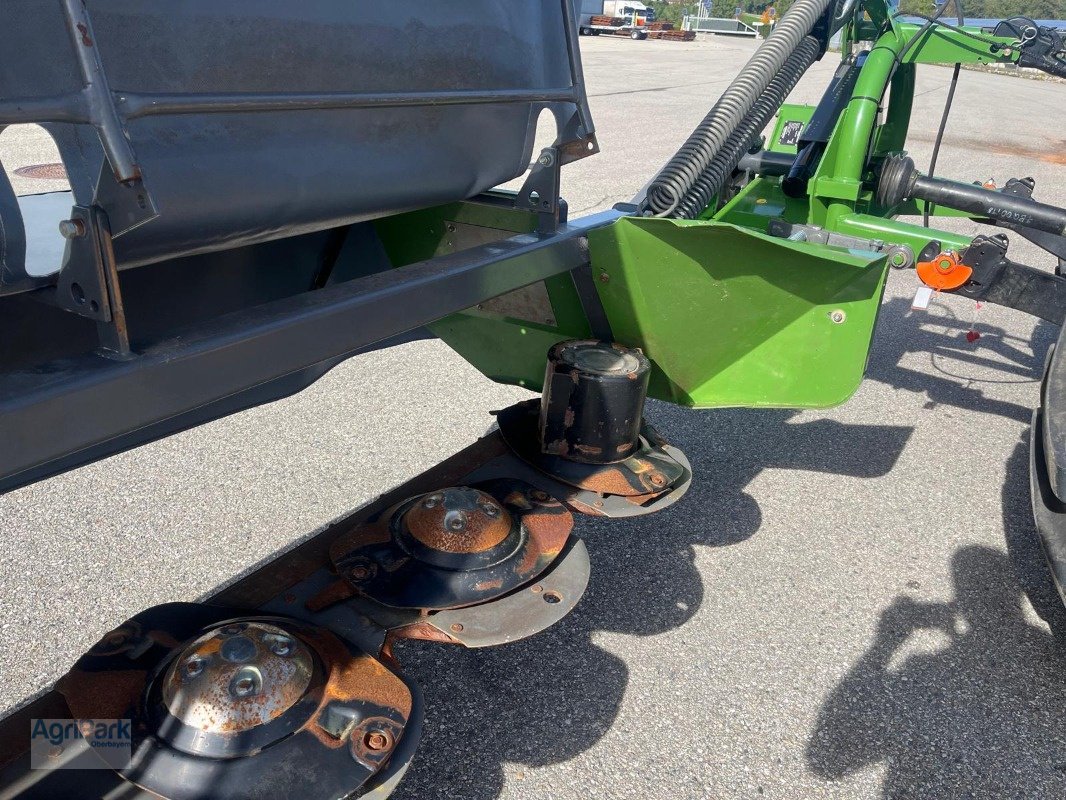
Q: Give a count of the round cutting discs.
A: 3